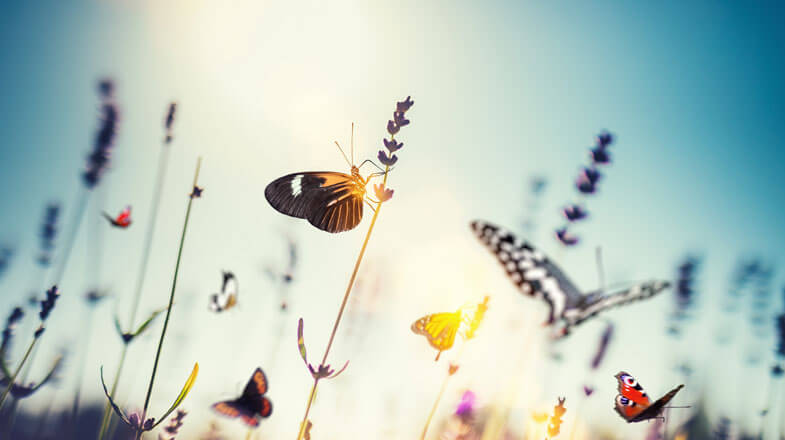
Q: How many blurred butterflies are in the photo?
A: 5